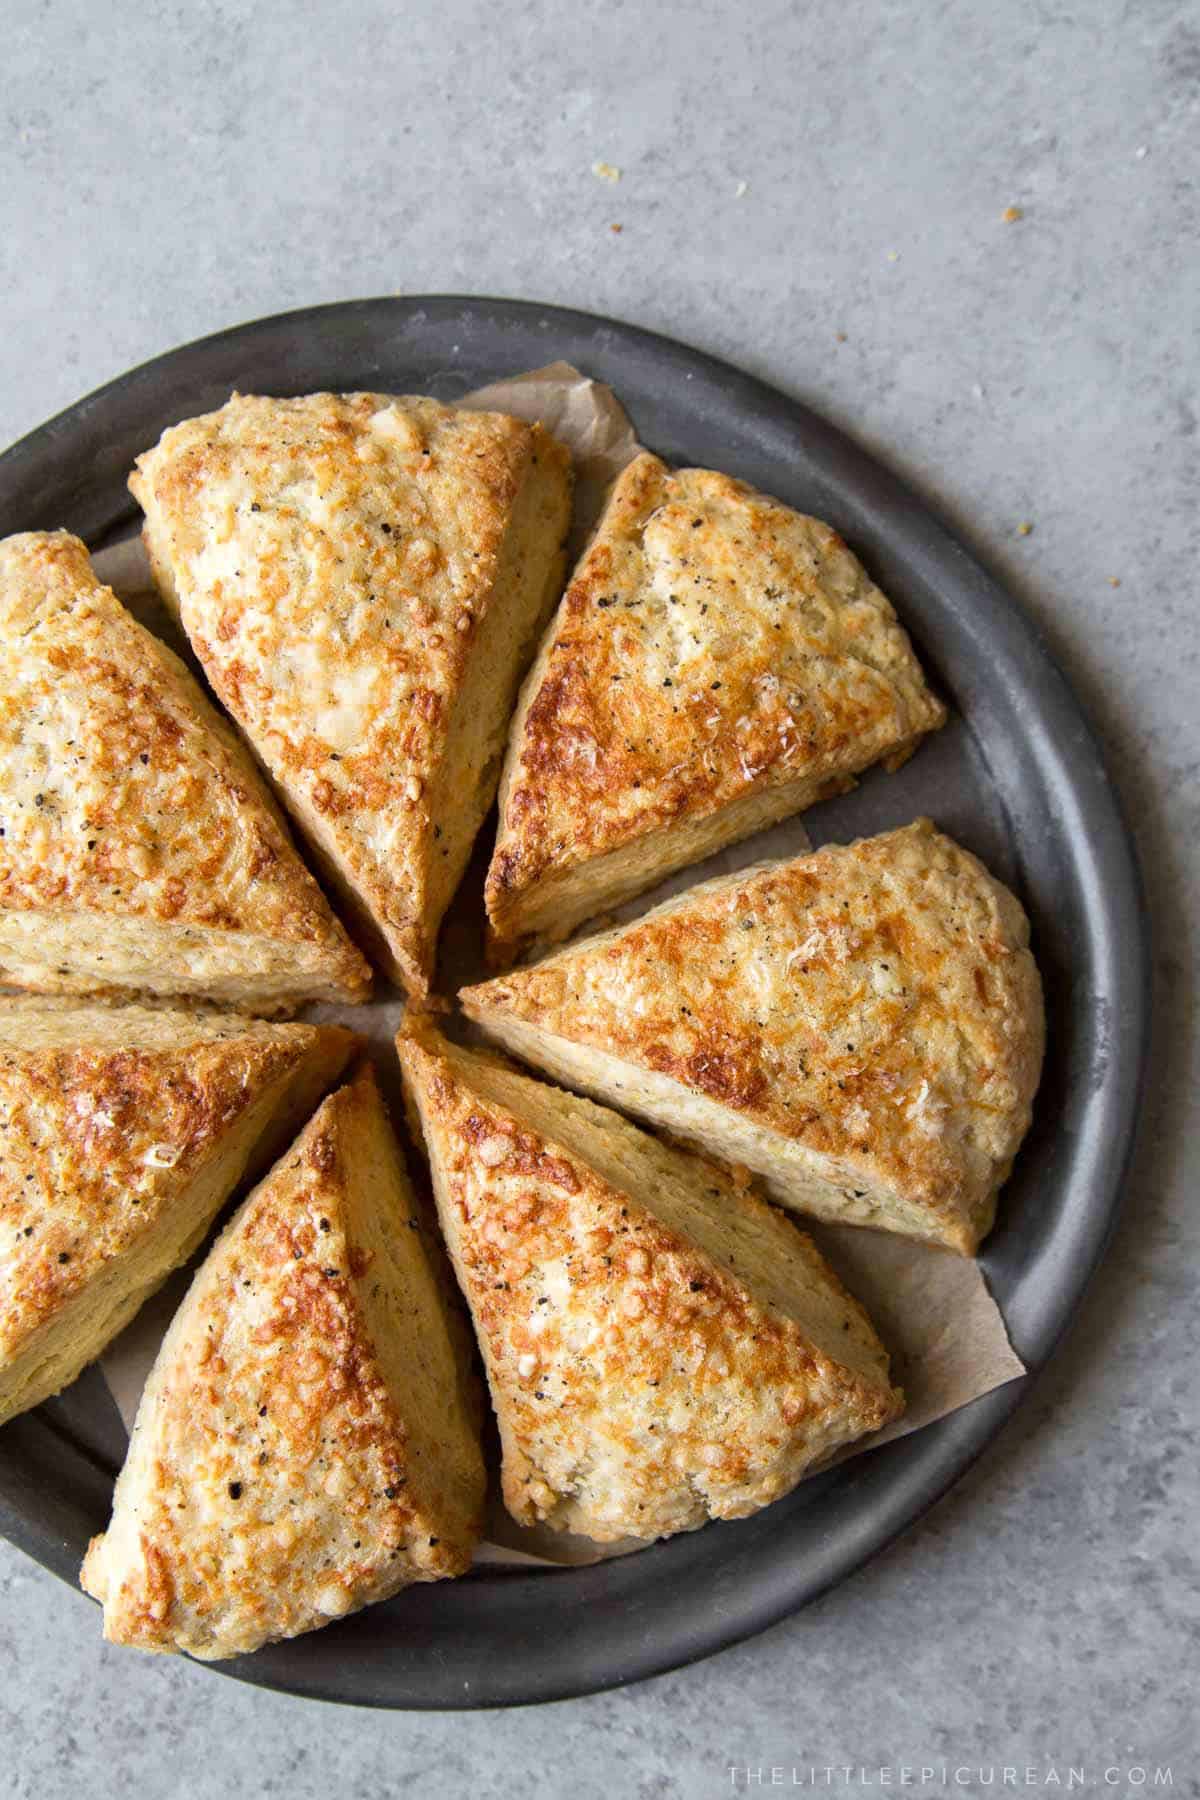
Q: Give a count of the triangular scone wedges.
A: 7